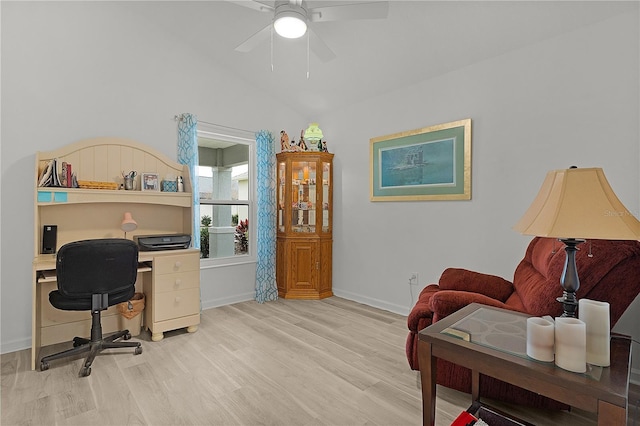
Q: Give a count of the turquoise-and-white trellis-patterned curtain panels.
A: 2